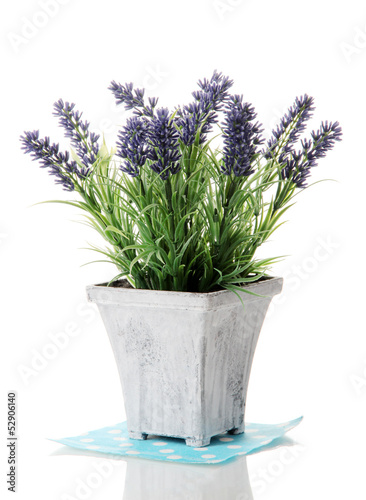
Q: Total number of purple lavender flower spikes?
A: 9